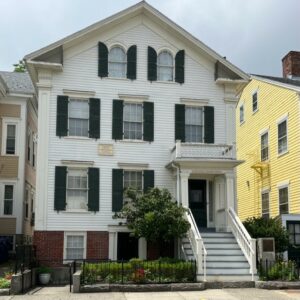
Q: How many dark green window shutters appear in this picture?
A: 14